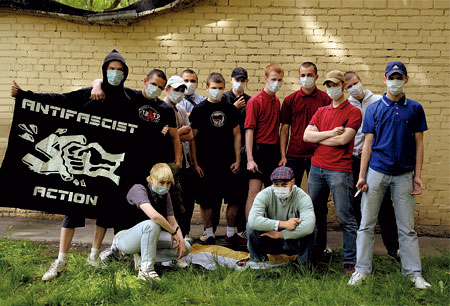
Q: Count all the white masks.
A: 13